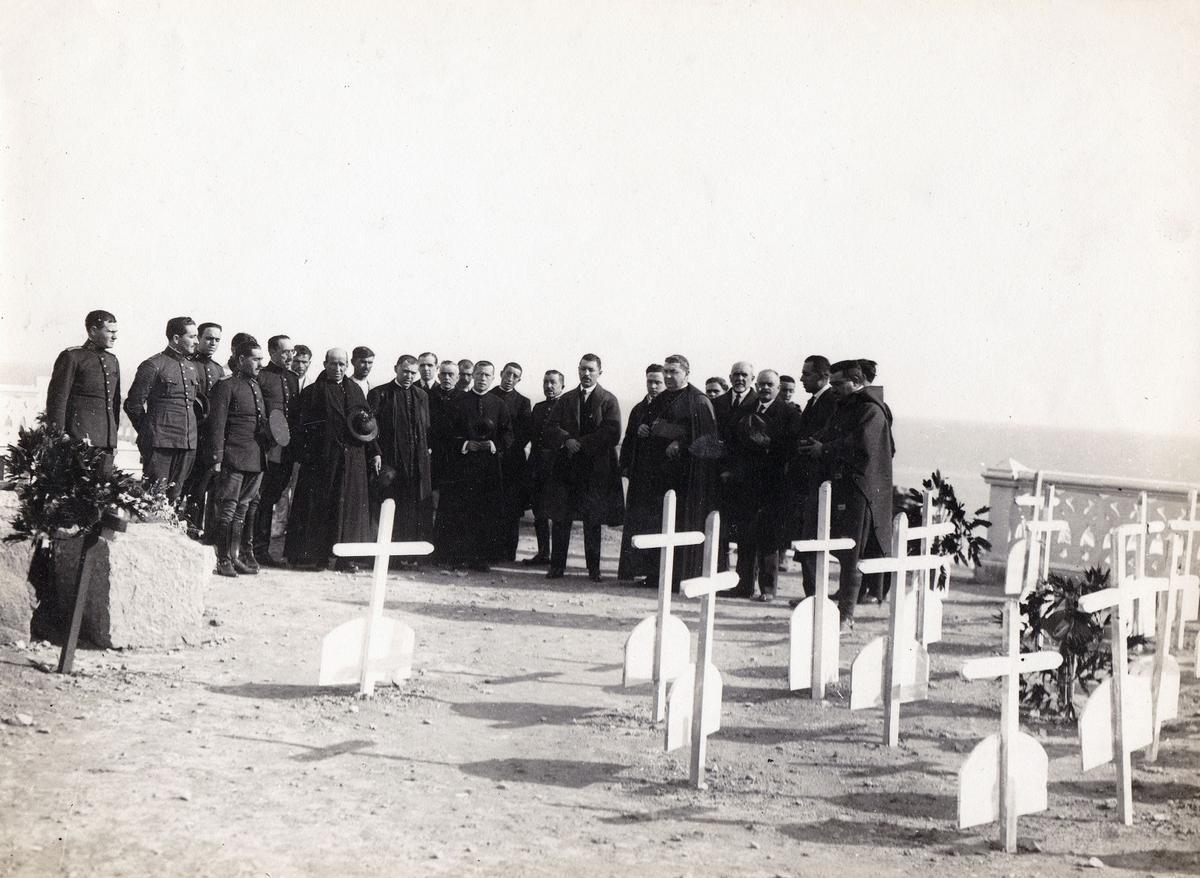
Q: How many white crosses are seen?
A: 13